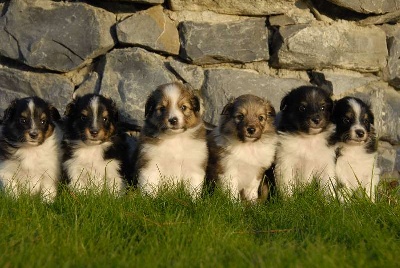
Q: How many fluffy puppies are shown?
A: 6